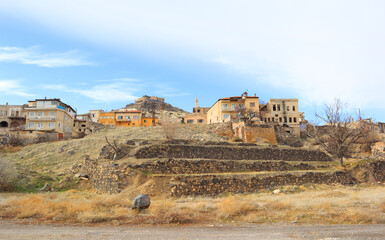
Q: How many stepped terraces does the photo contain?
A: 3